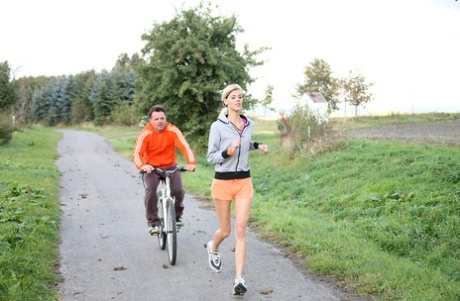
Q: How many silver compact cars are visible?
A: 0